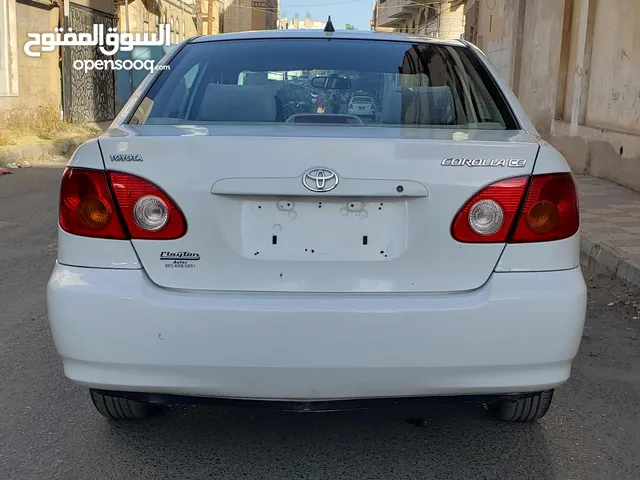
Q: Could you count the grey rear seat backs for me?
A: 2